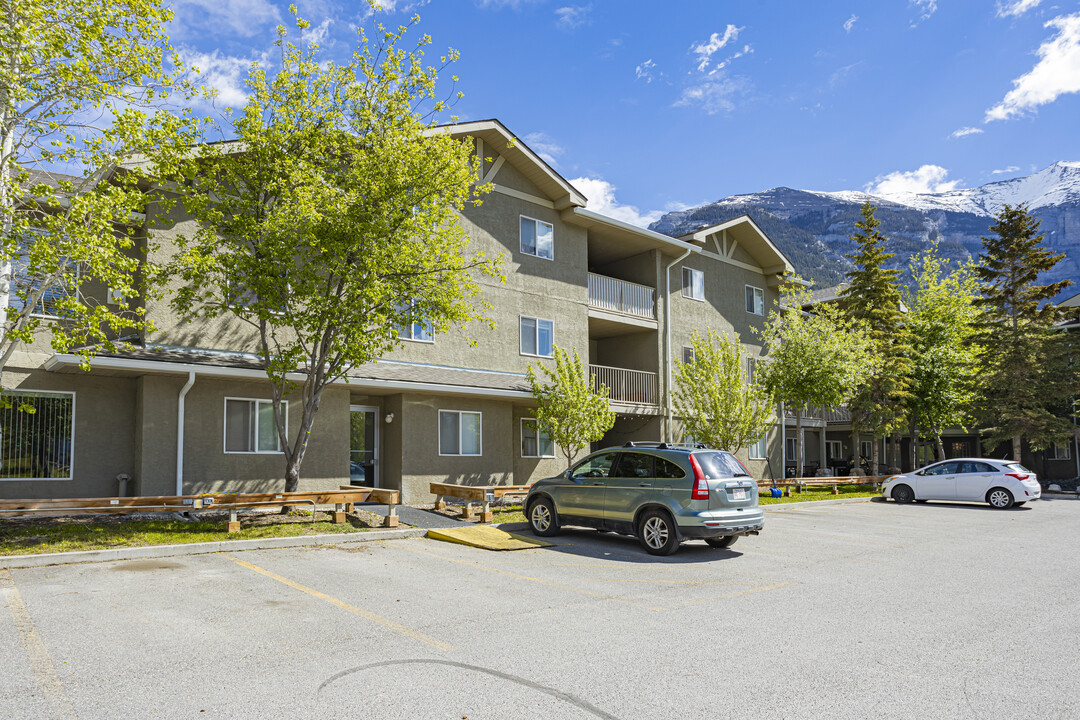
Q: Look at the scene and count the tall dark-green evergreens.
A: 2